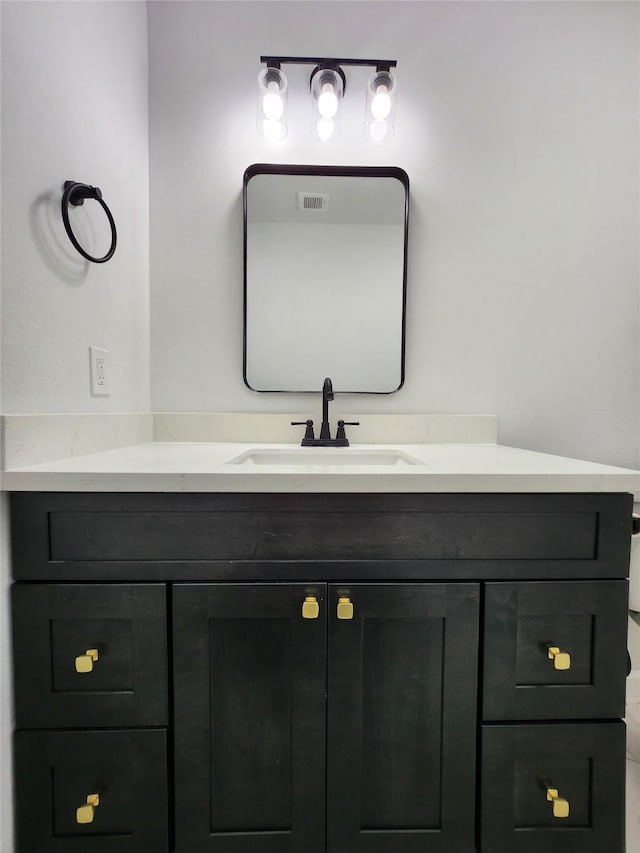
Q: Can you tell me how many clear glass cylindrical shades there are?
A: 3